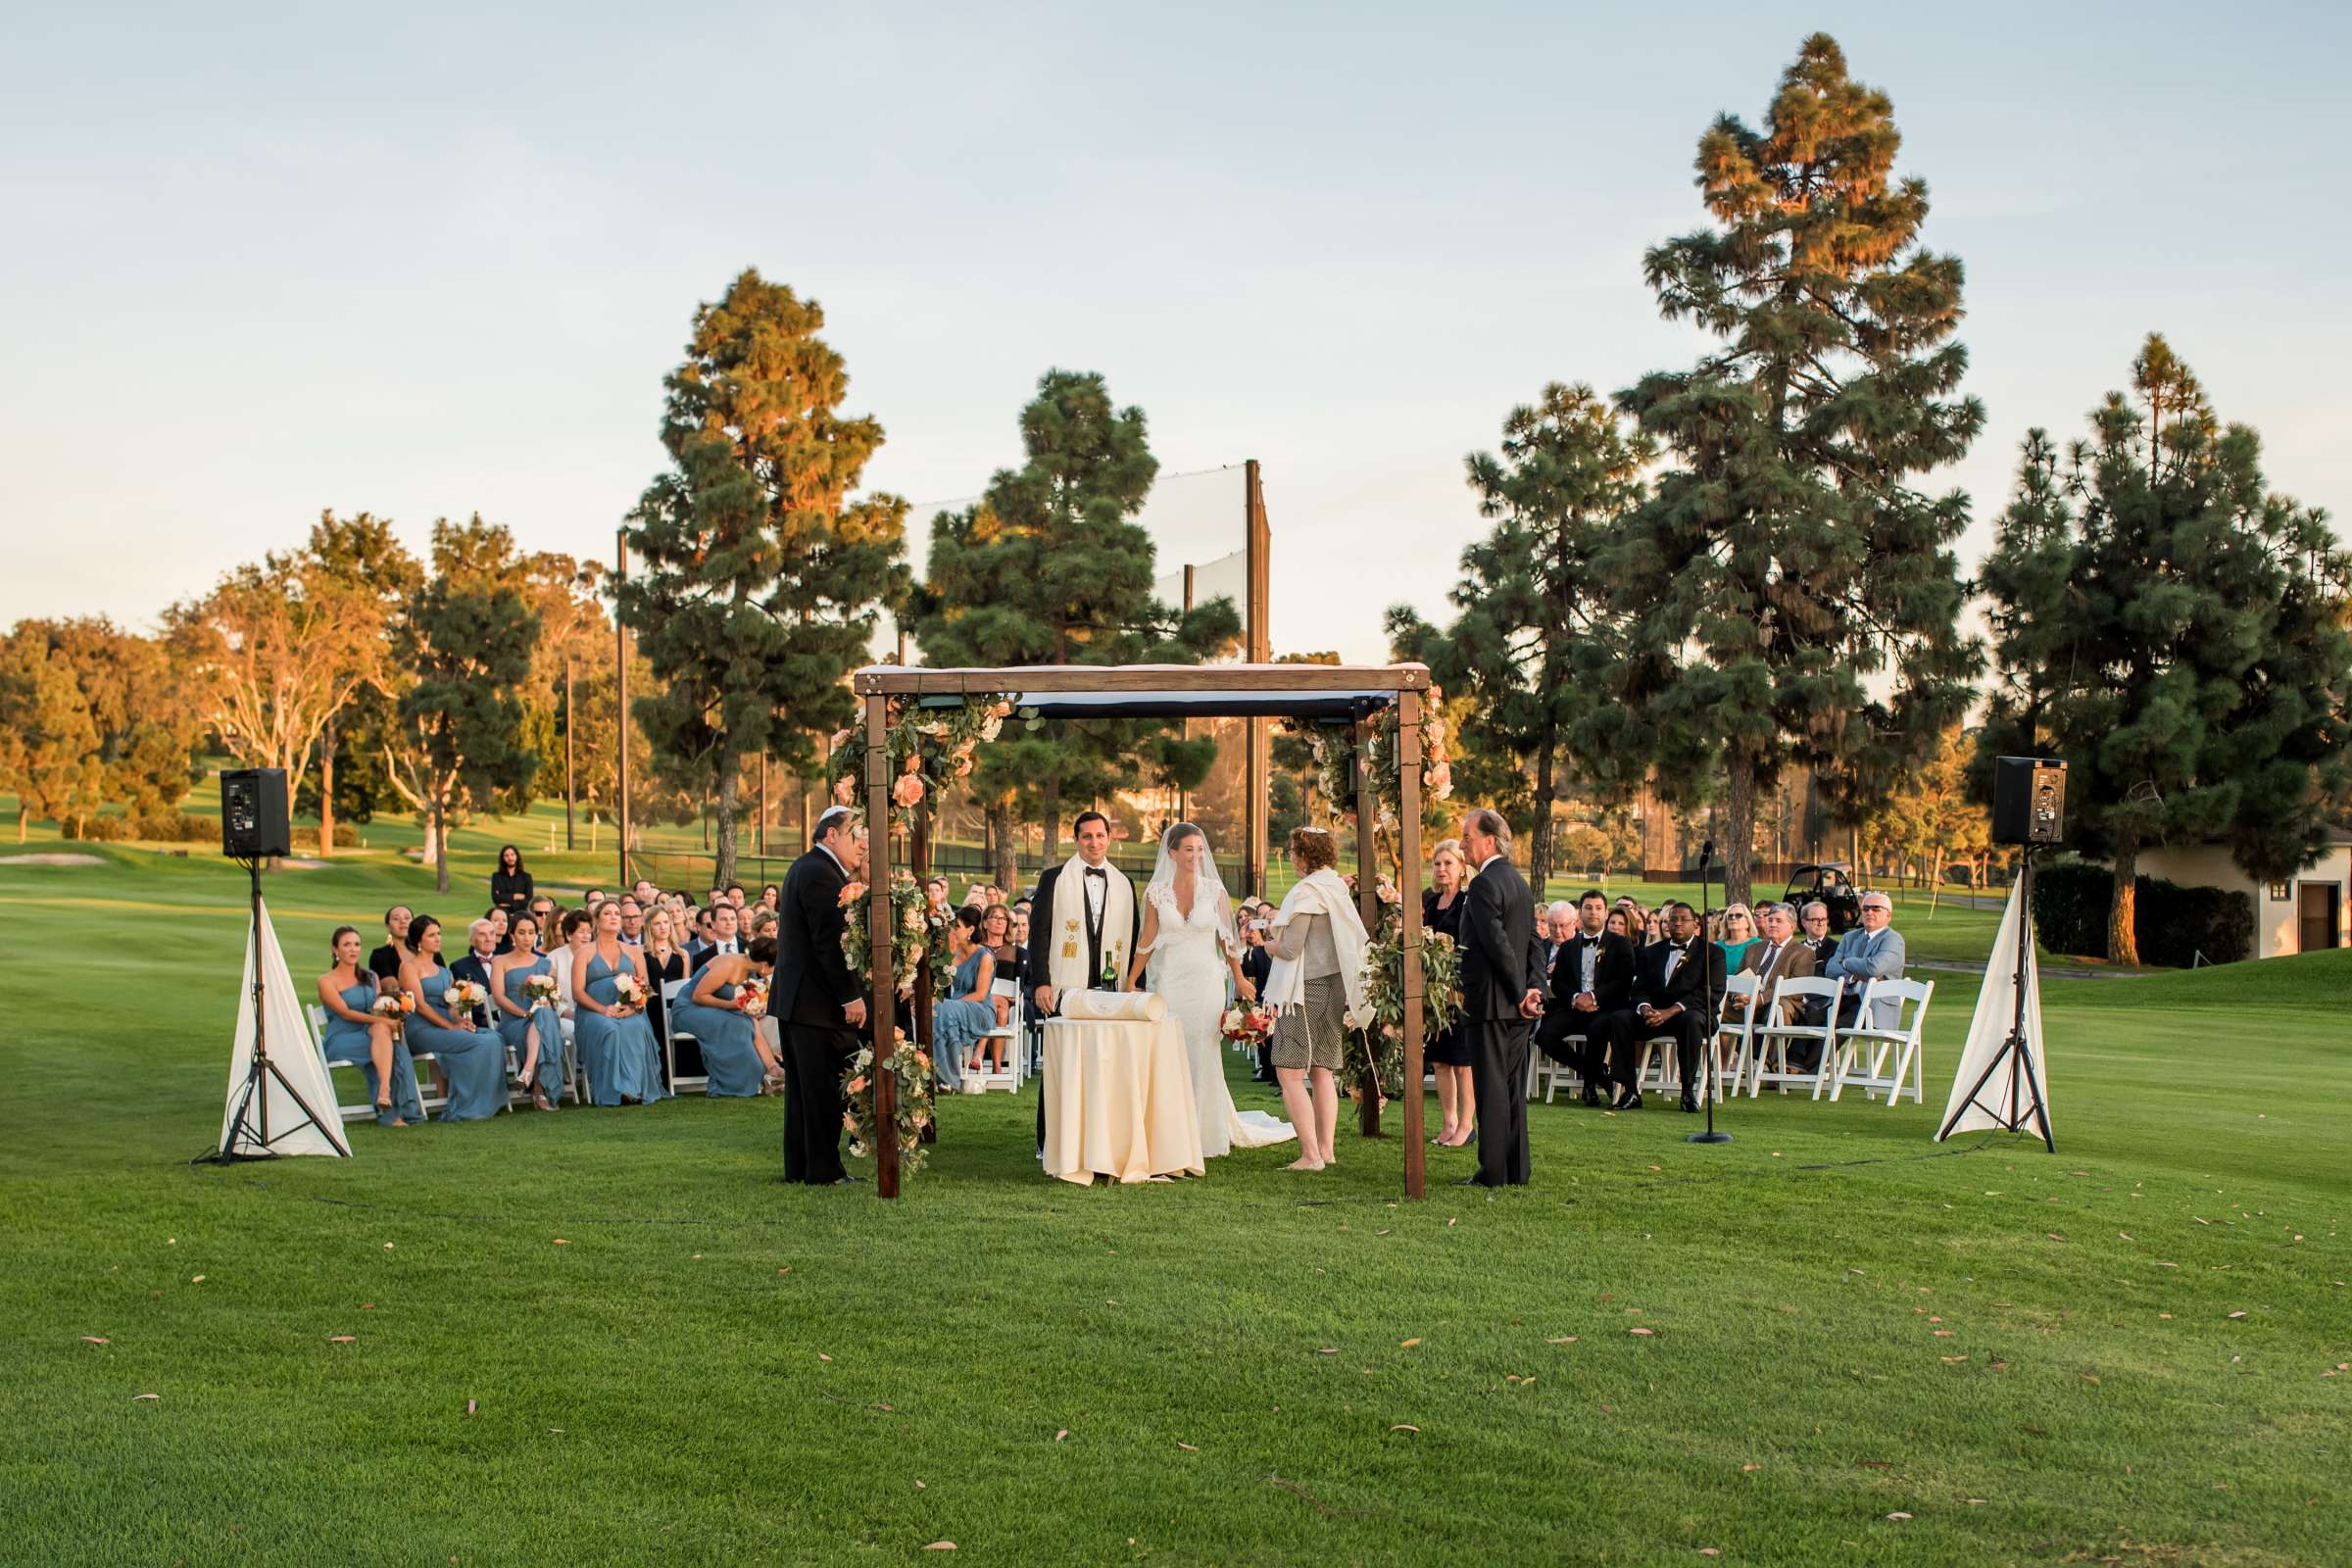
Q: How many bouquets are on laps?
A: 5